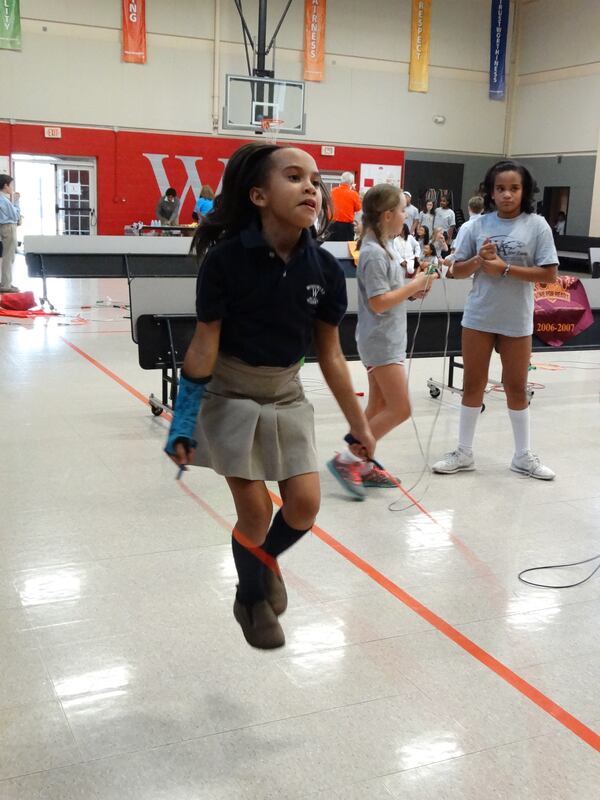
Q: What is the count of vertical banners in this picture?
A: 5